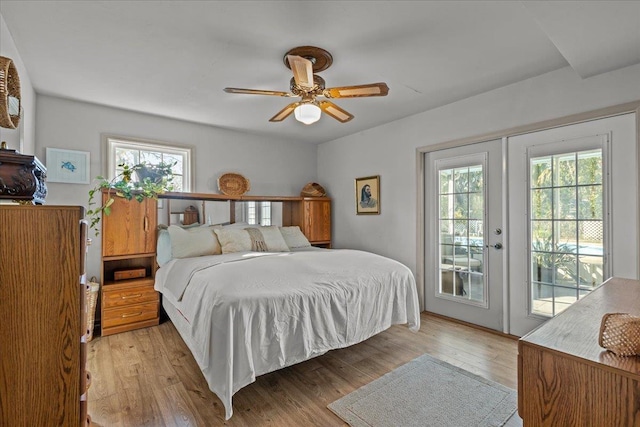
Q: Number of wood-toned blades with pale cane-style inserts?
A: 5